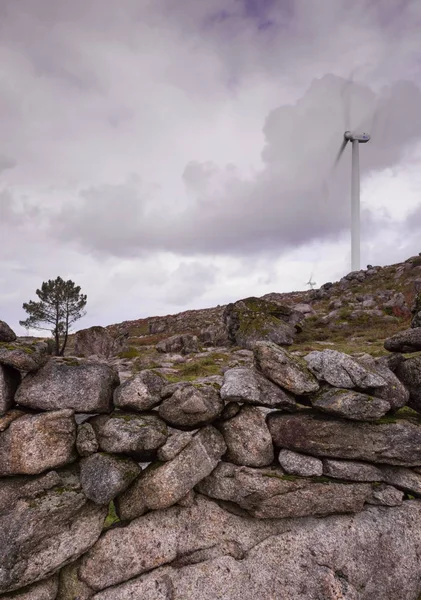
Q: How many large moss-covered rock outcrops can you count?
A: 1